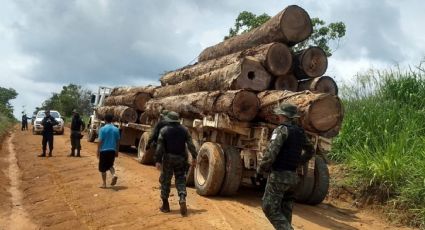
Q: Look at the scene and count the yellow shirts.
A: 0